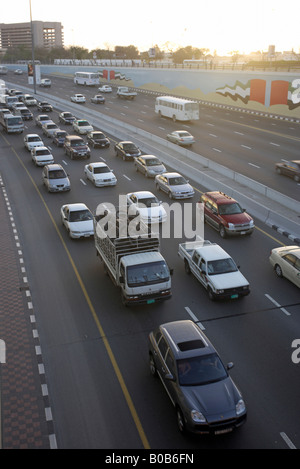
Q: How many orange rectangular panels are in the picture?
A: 4